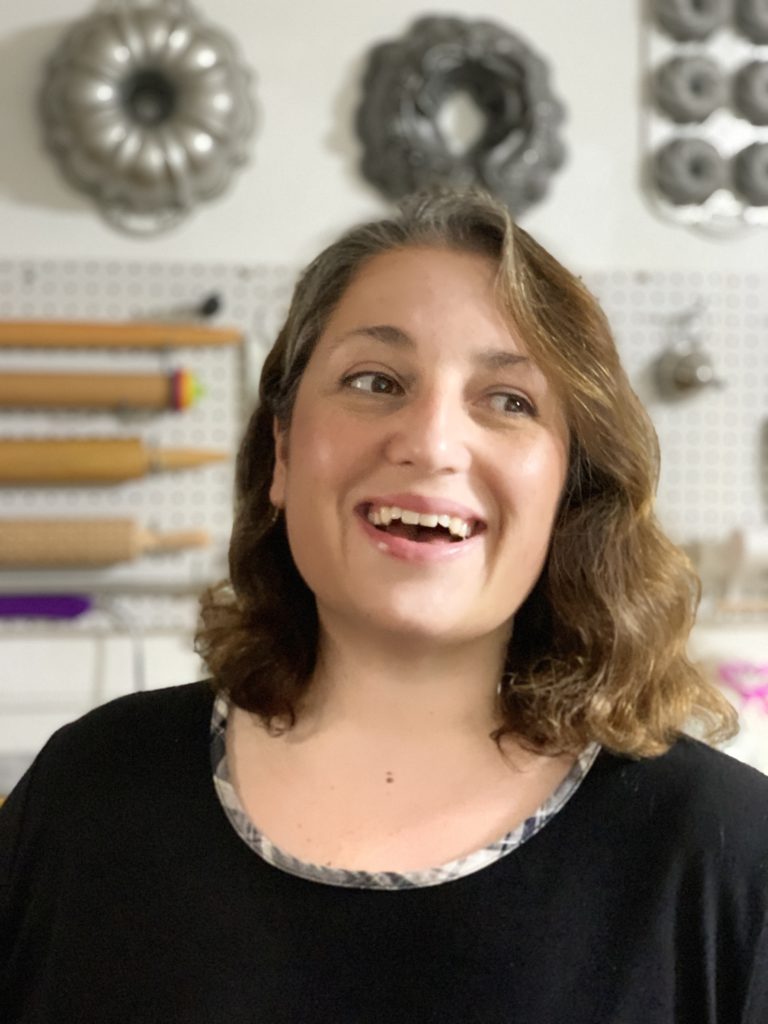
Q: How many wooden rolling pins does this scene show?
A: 4